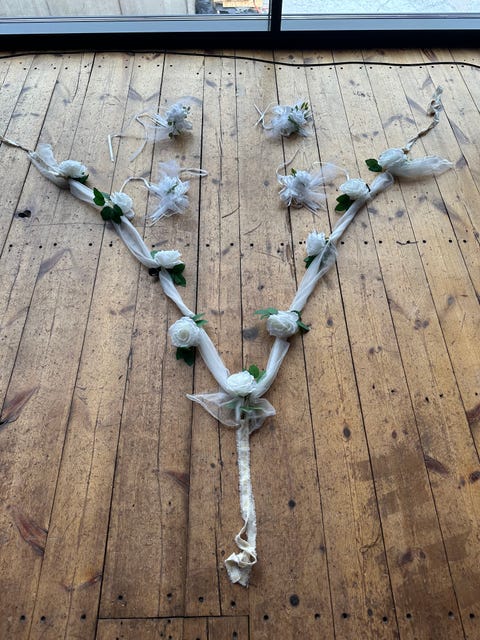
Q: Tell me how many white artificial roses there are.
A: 9